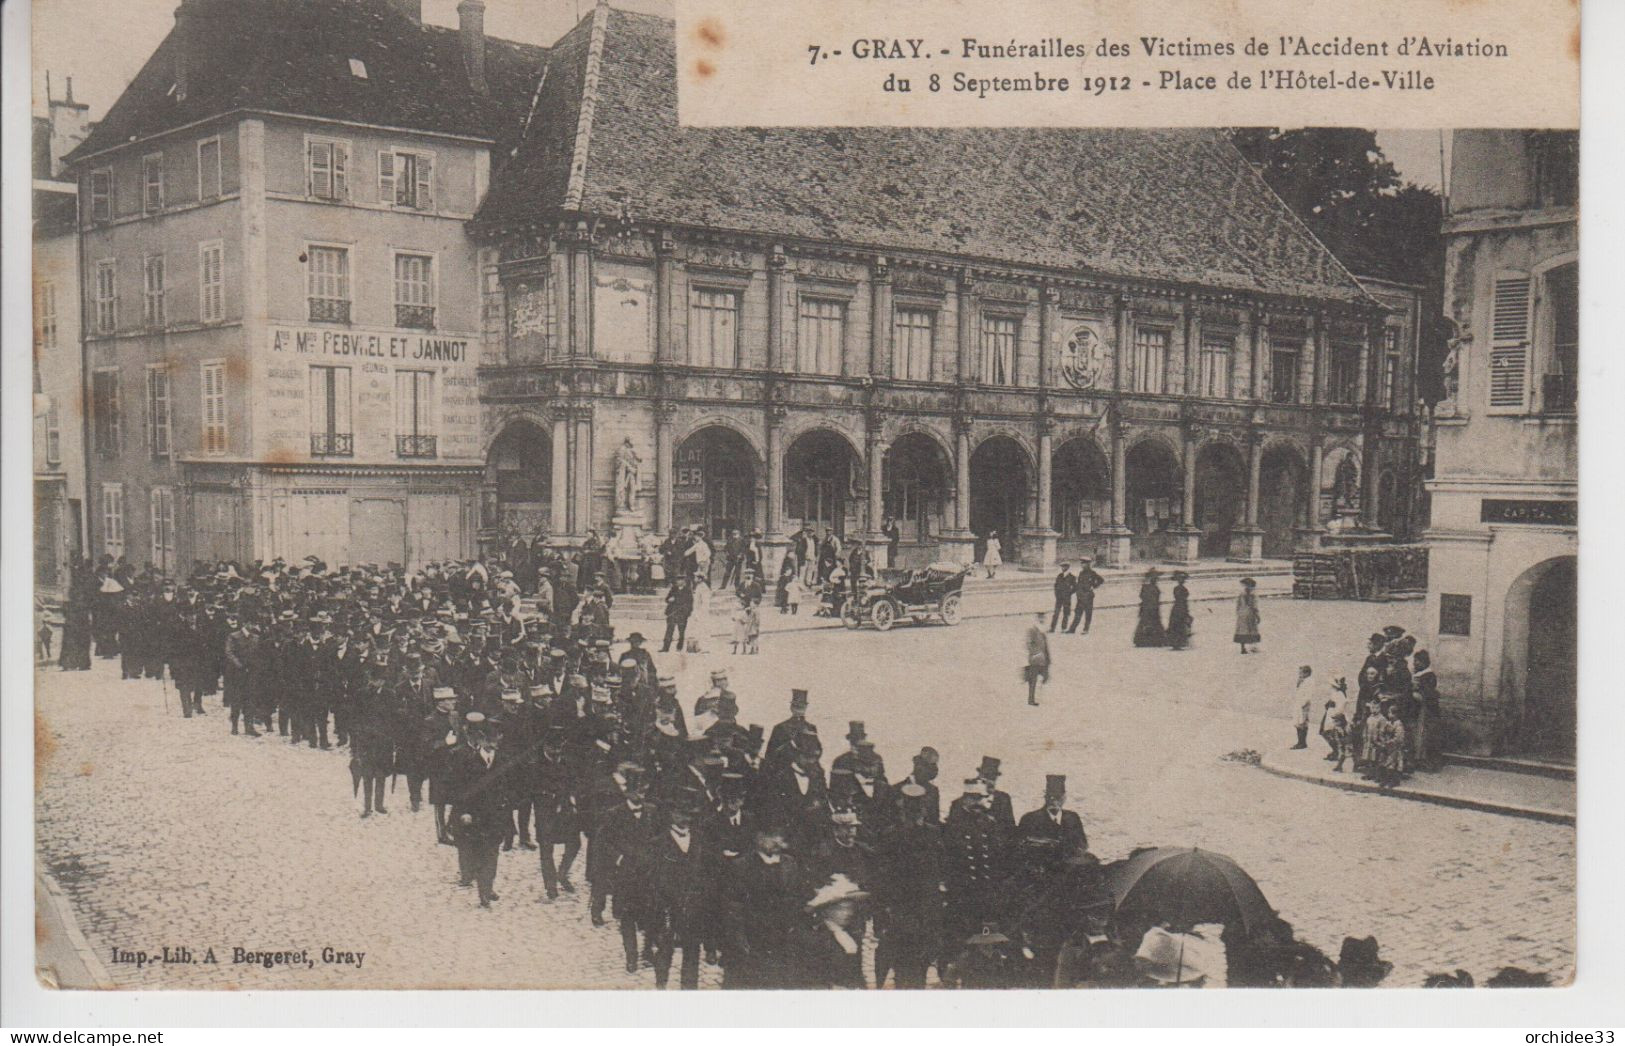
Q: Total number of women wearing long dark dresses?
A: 2